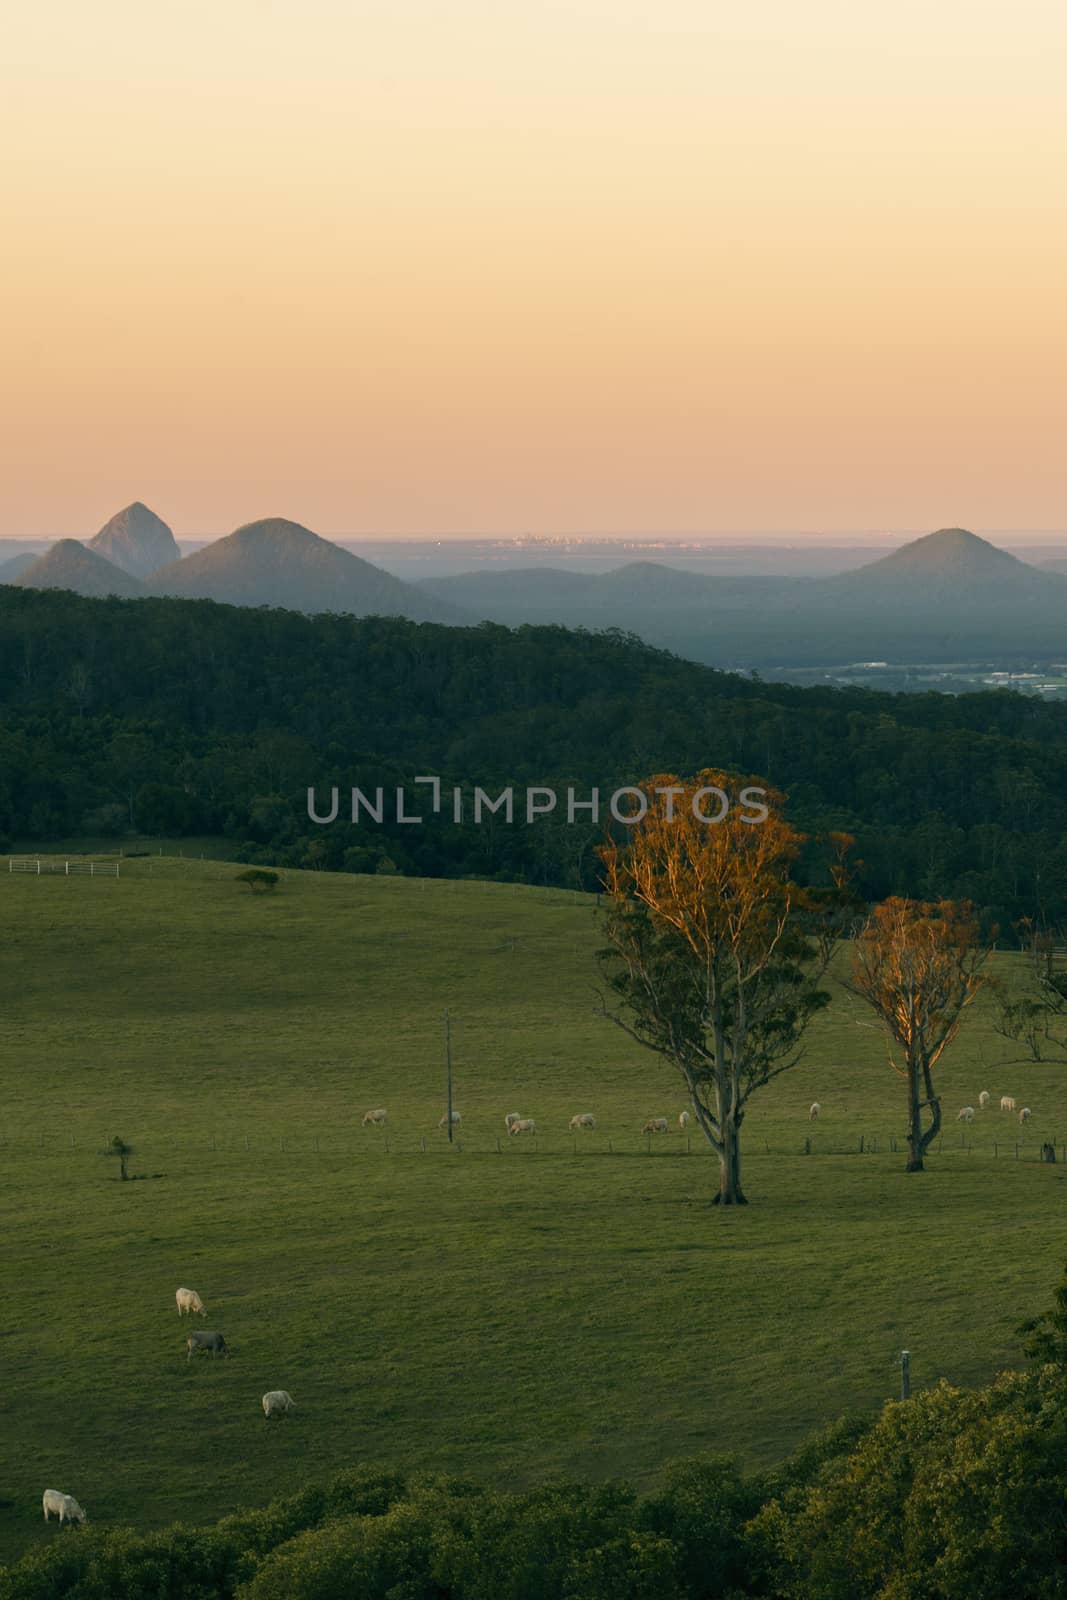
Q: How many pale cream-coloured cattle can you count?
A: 15